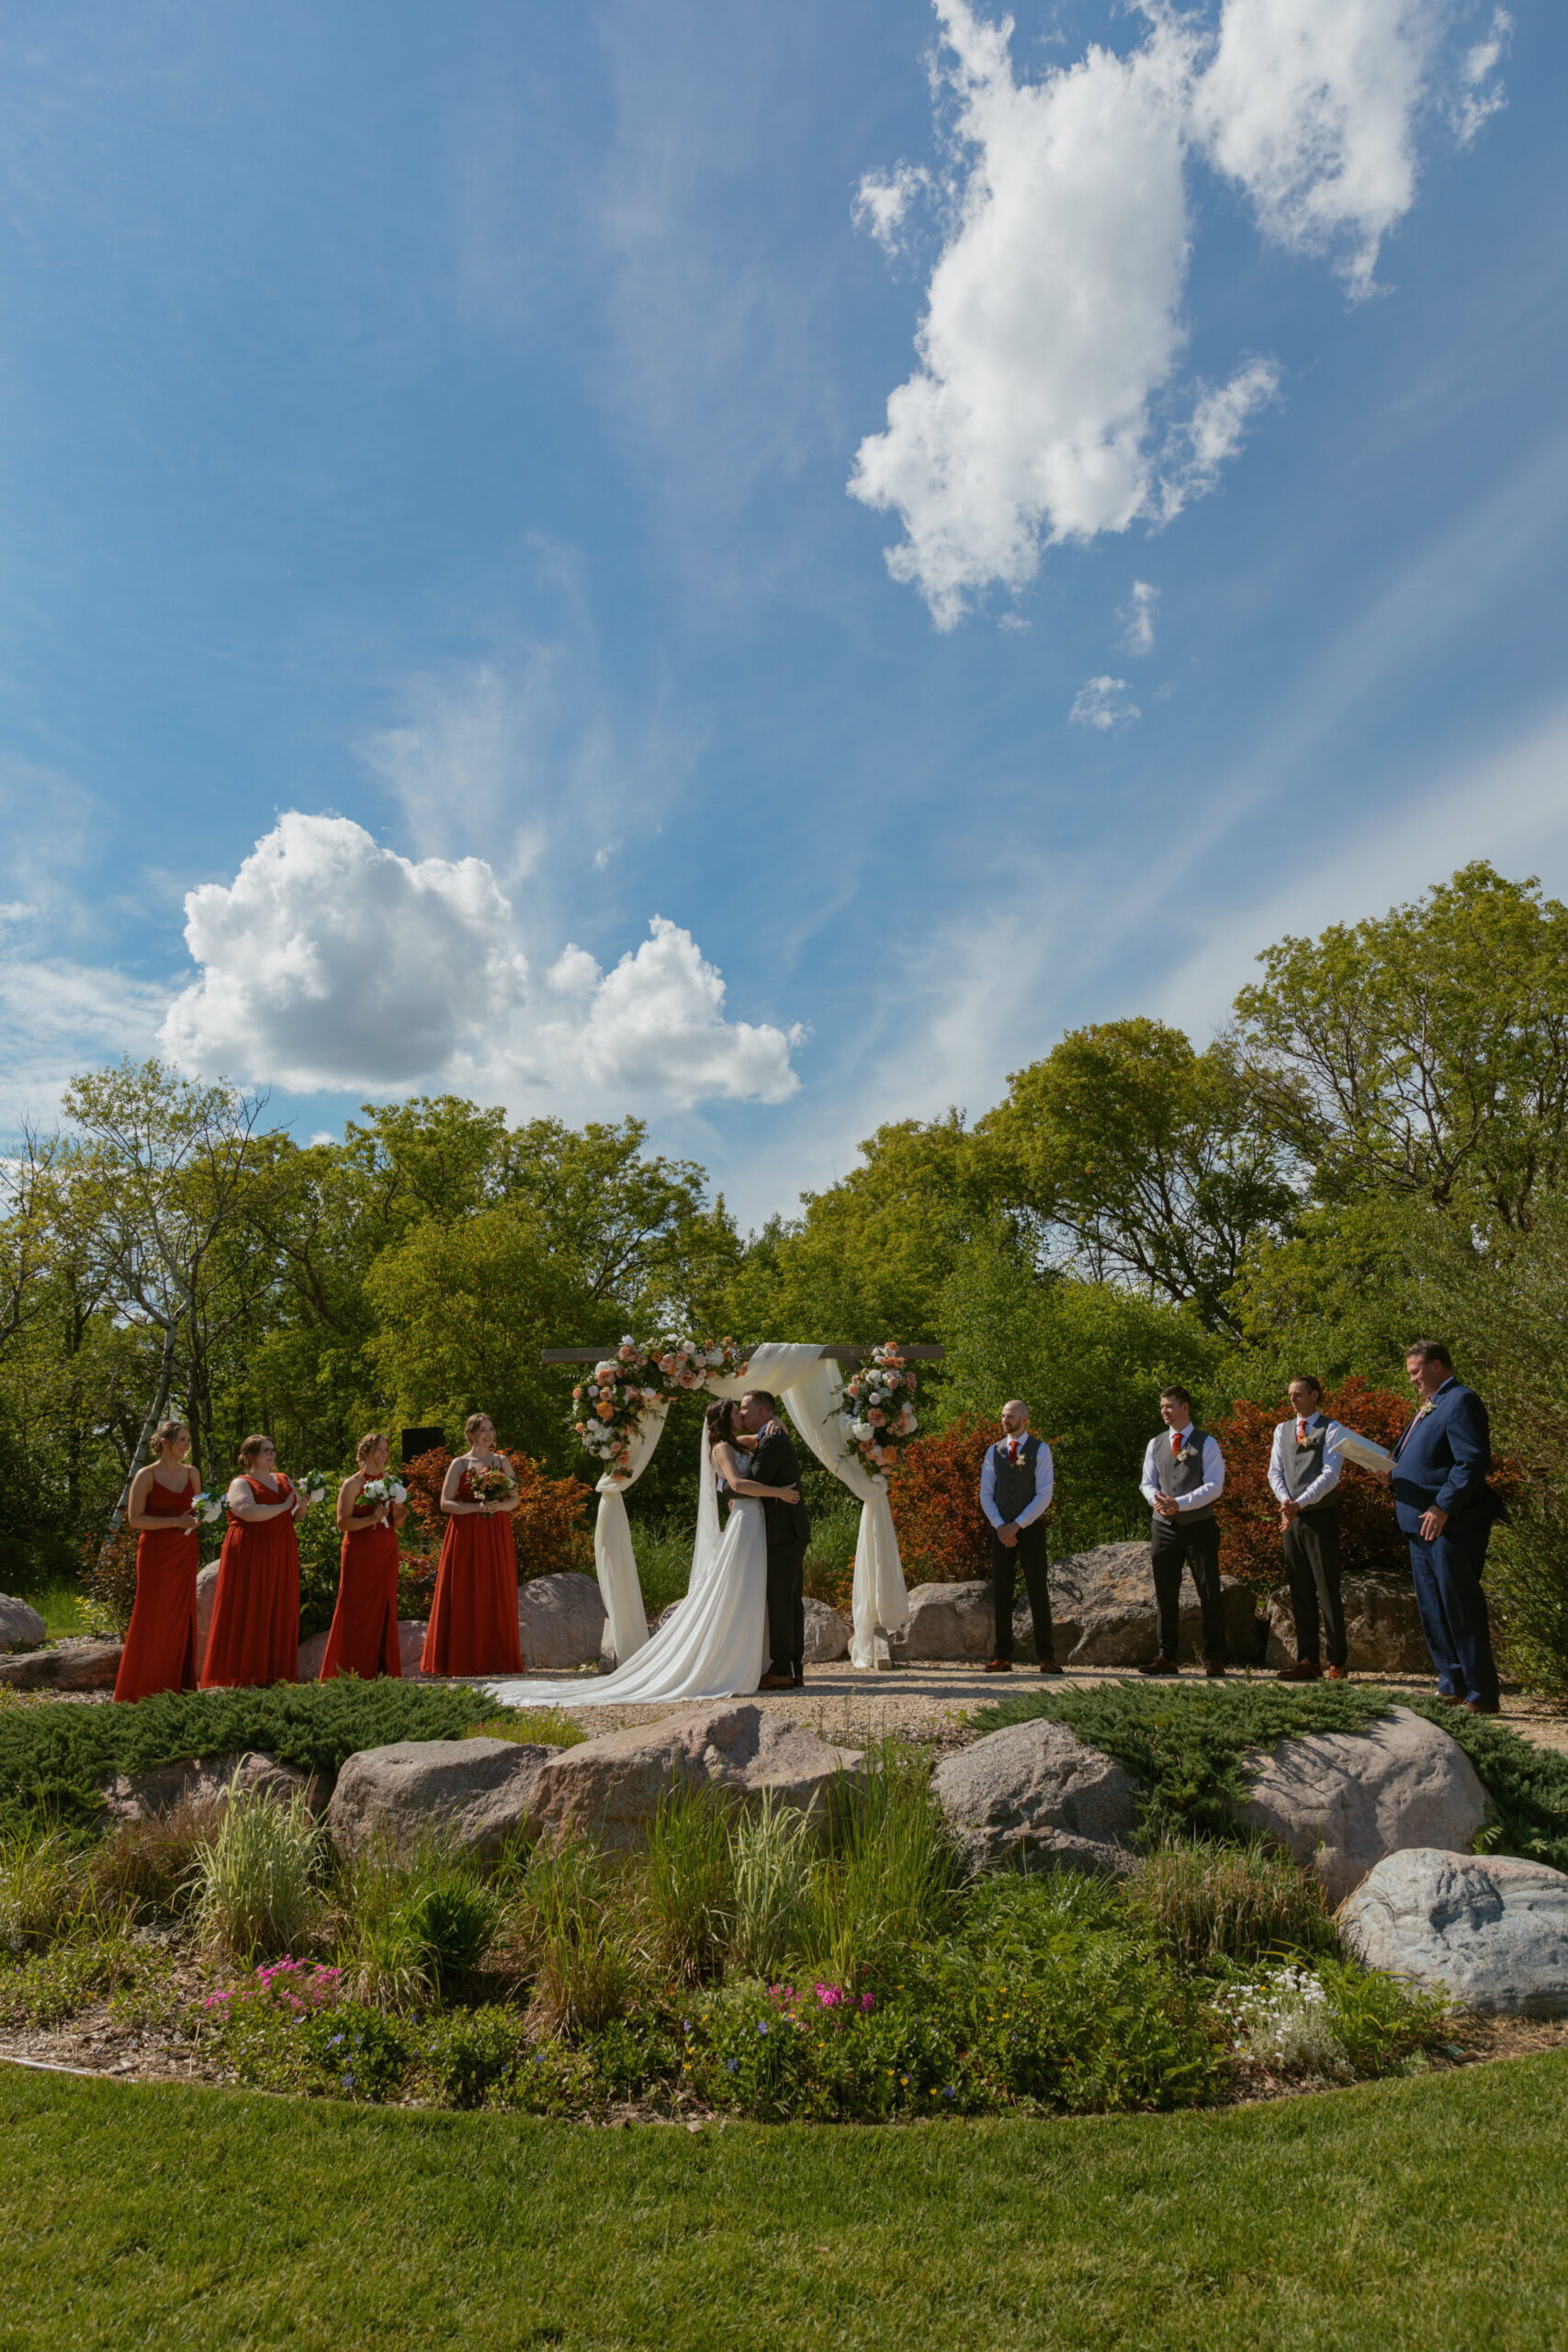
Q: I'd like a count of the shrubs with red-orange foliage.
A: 3